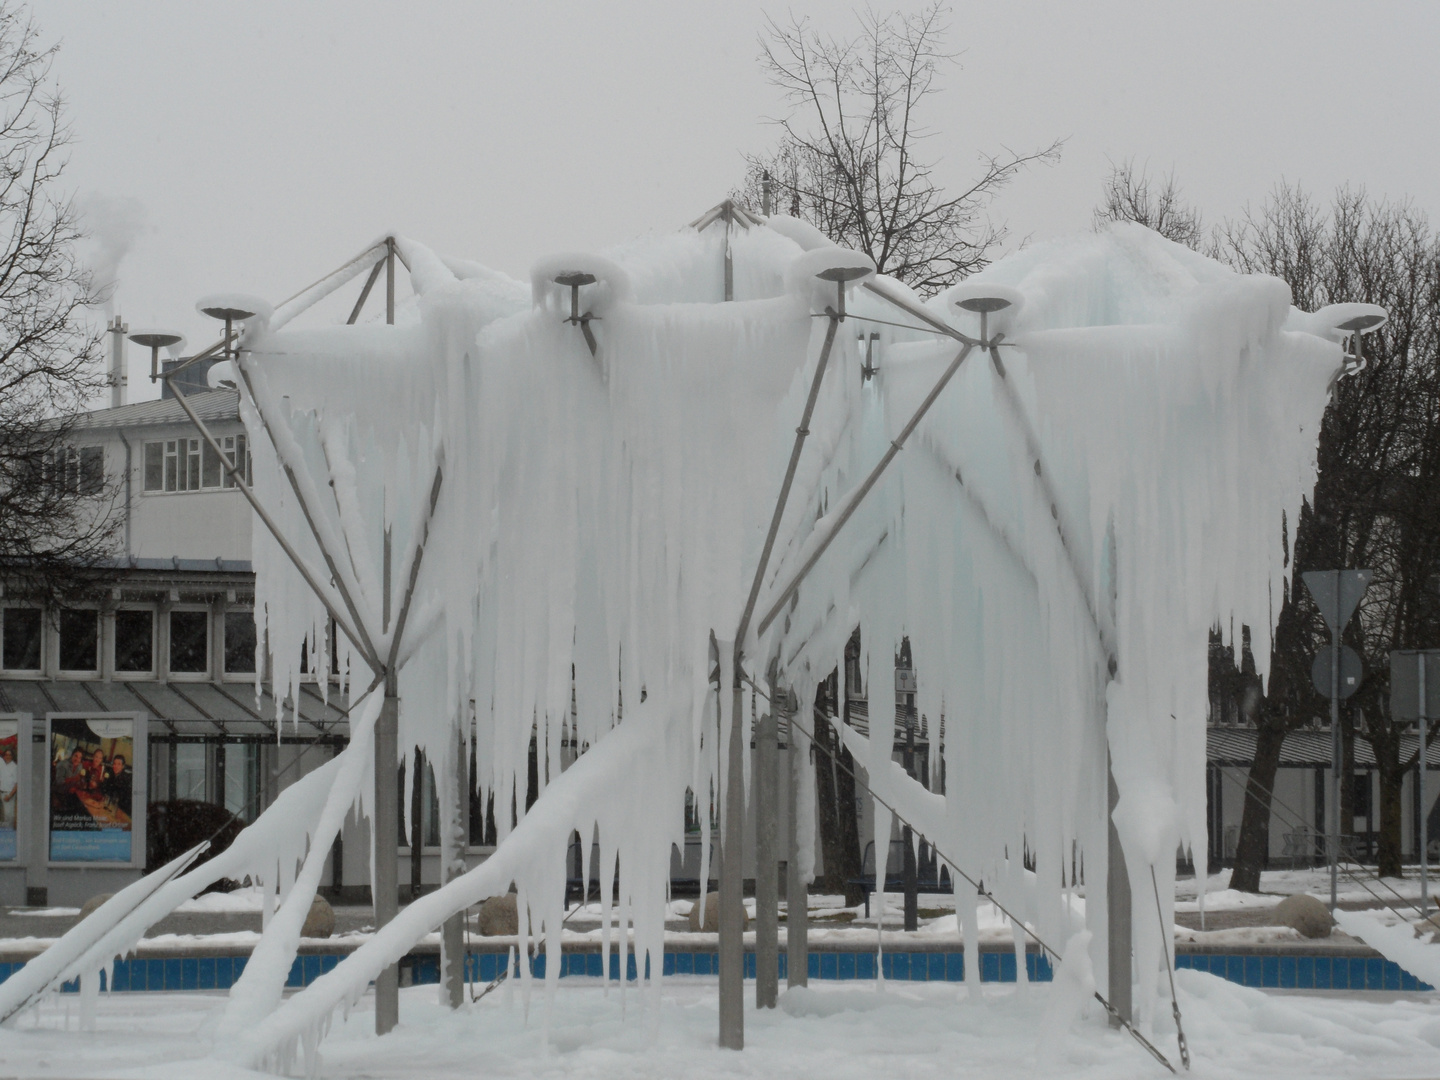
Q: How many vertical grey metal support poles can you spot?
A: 6